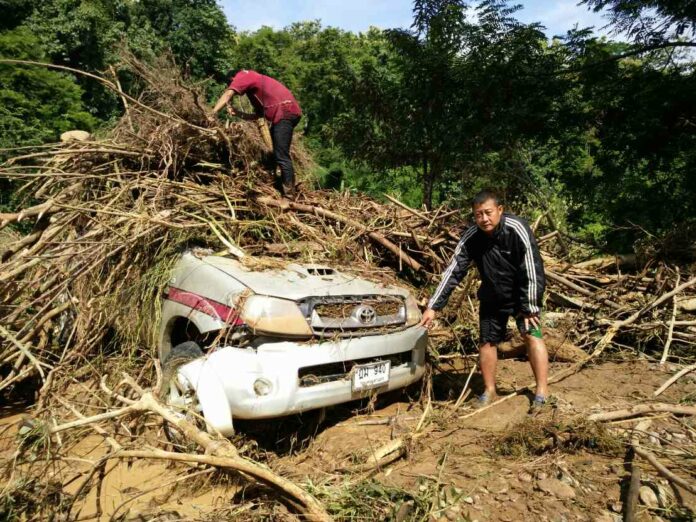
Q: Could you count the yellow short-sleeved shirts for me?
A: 0